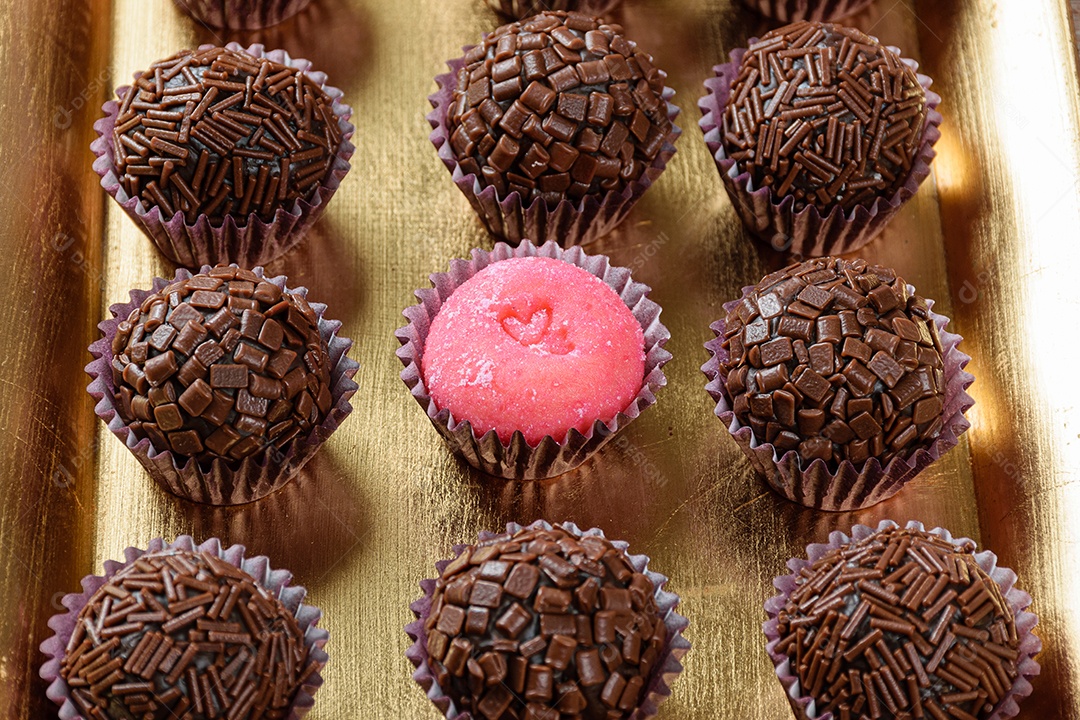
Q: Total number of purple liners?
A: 12